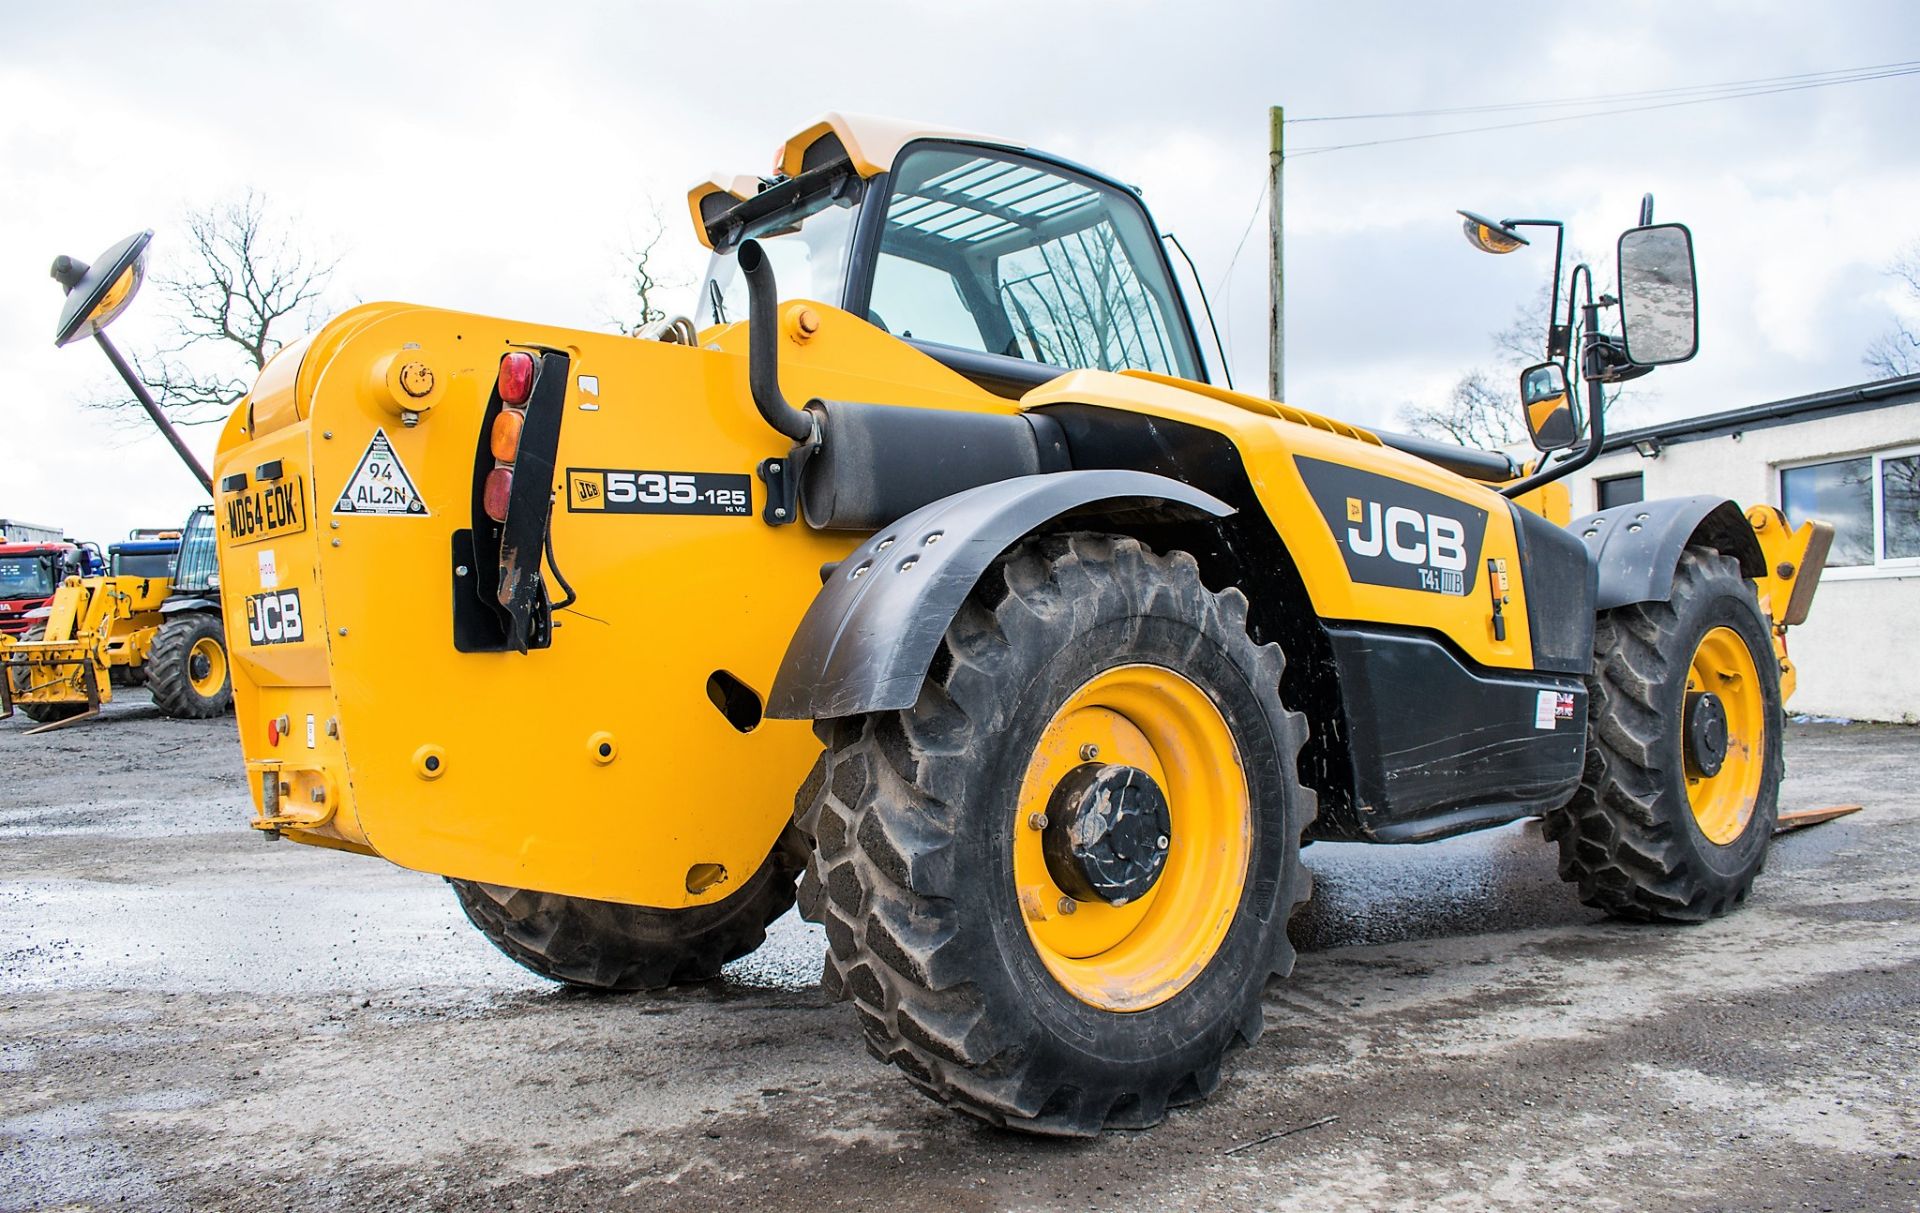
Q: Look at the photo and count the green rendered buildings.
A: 0